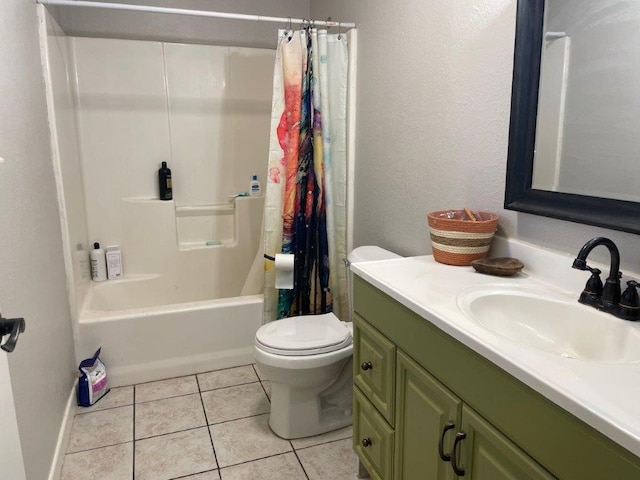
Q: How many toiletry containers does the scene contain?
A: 4